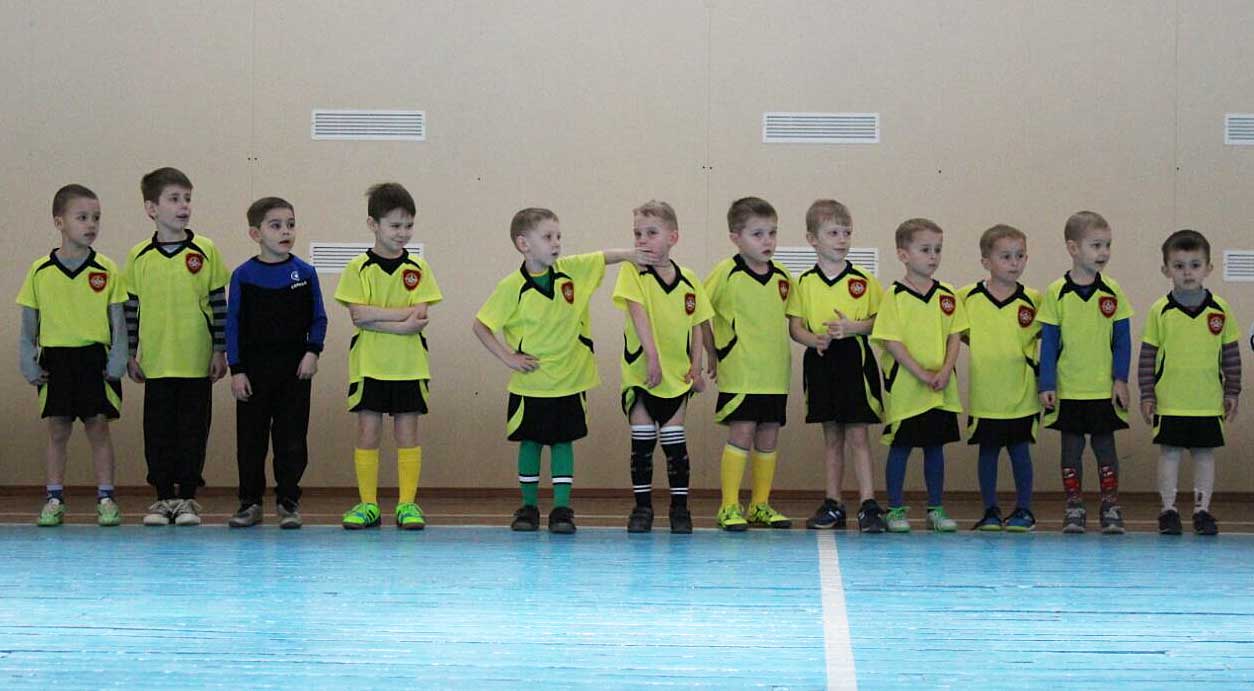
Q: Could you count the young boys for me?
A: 12